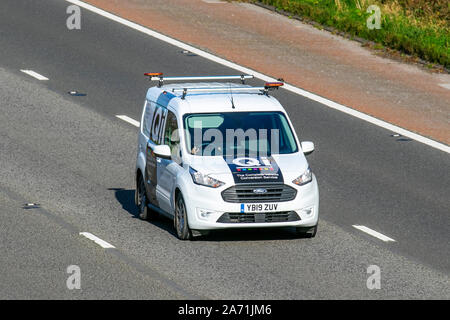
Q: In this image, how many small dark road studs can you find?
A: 4